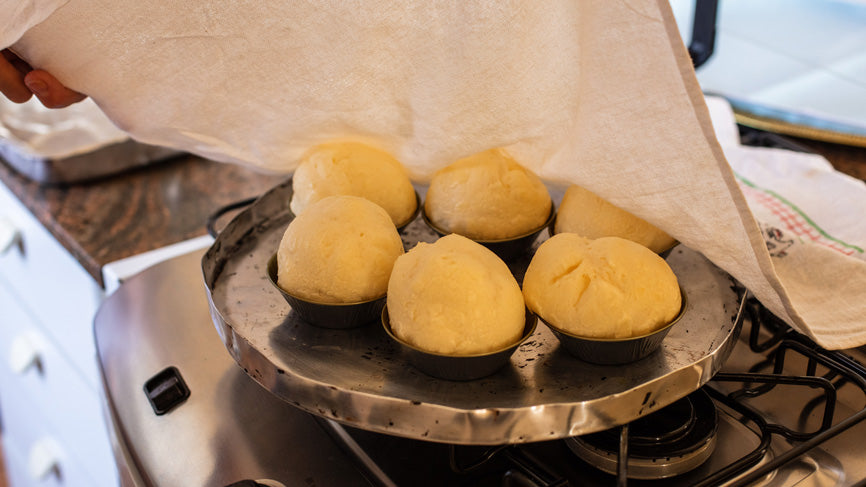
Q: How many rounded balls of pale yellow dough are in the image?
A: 6